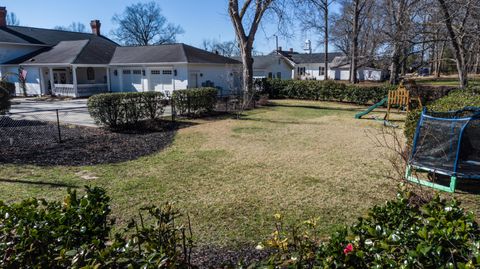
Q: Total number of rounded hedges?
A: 2